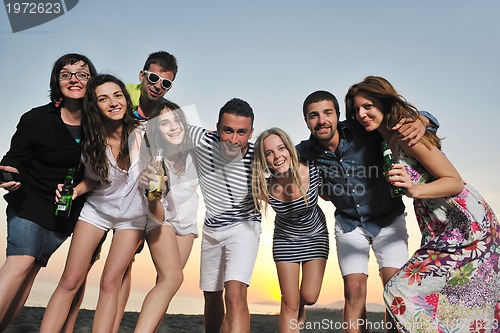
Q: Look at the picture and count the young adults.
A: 8